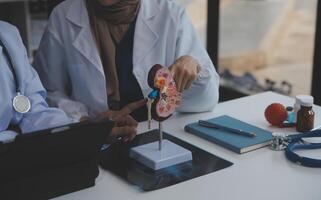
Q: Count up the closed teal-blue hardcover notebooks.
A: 1